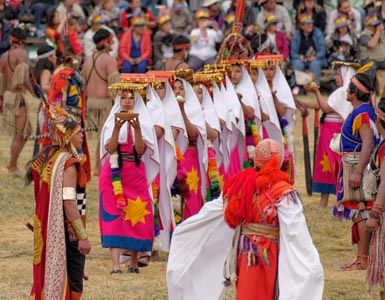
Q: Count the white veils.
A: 12